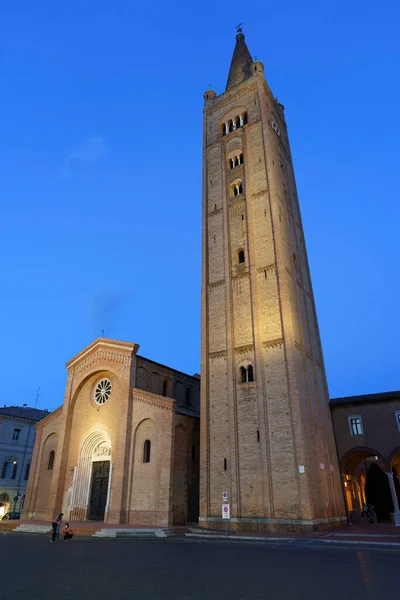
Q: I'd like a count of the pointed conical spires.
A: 1